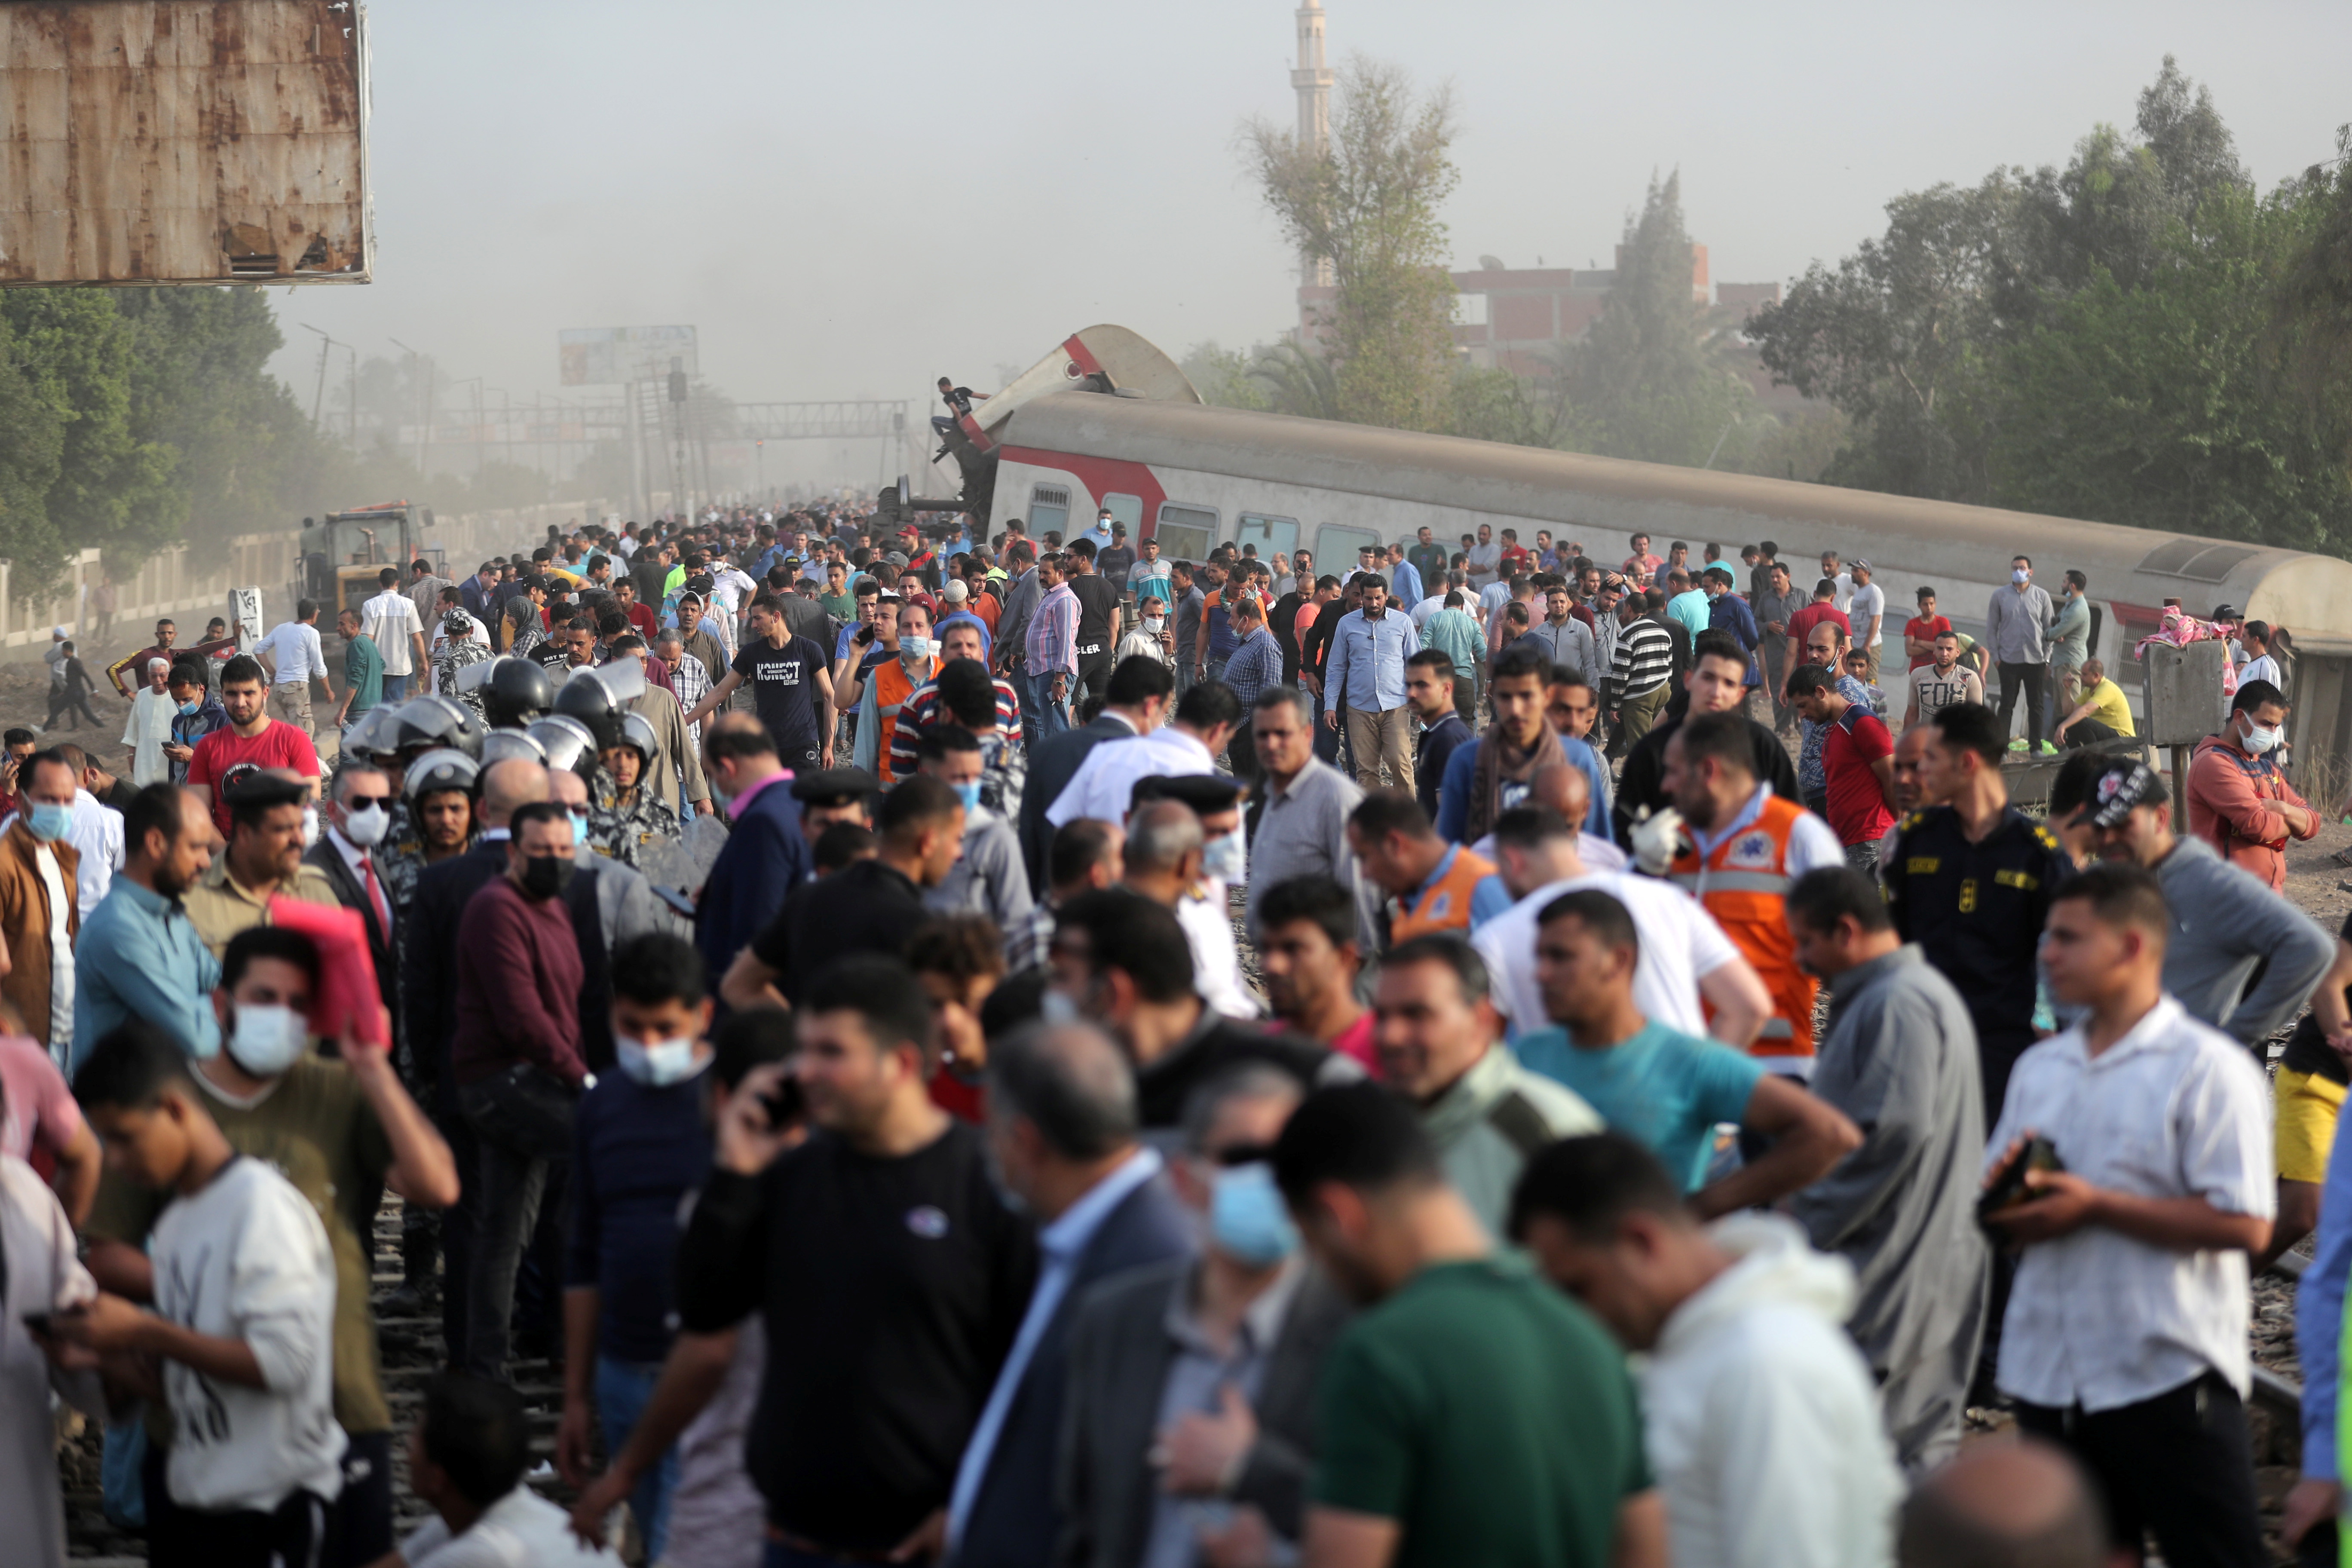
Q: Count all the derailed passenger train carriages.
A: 2